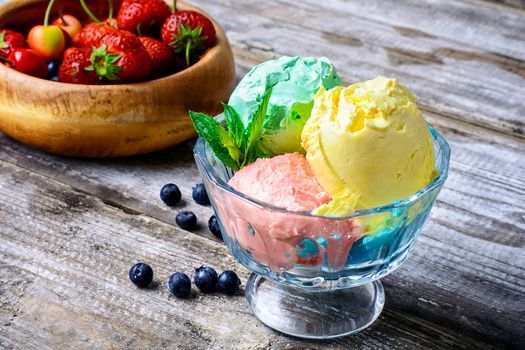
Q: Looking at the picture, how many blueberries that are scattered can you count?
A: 8